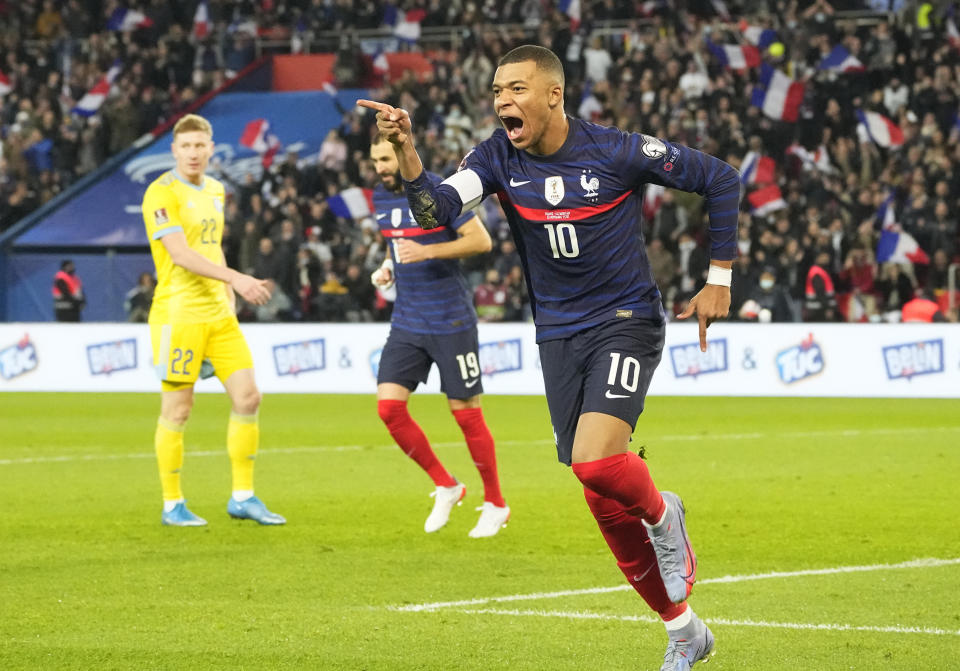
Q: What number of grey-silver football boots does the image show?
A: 2